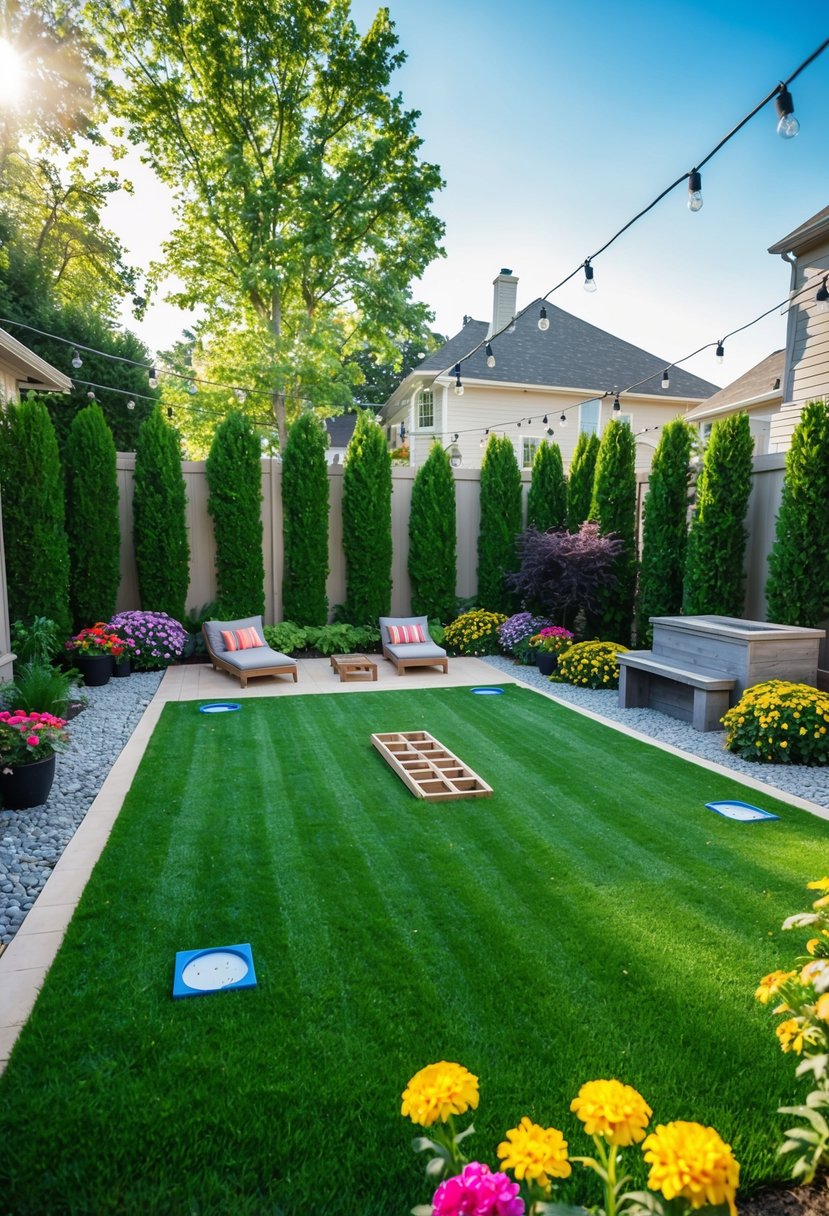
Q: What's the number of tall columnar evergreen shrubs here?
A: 14